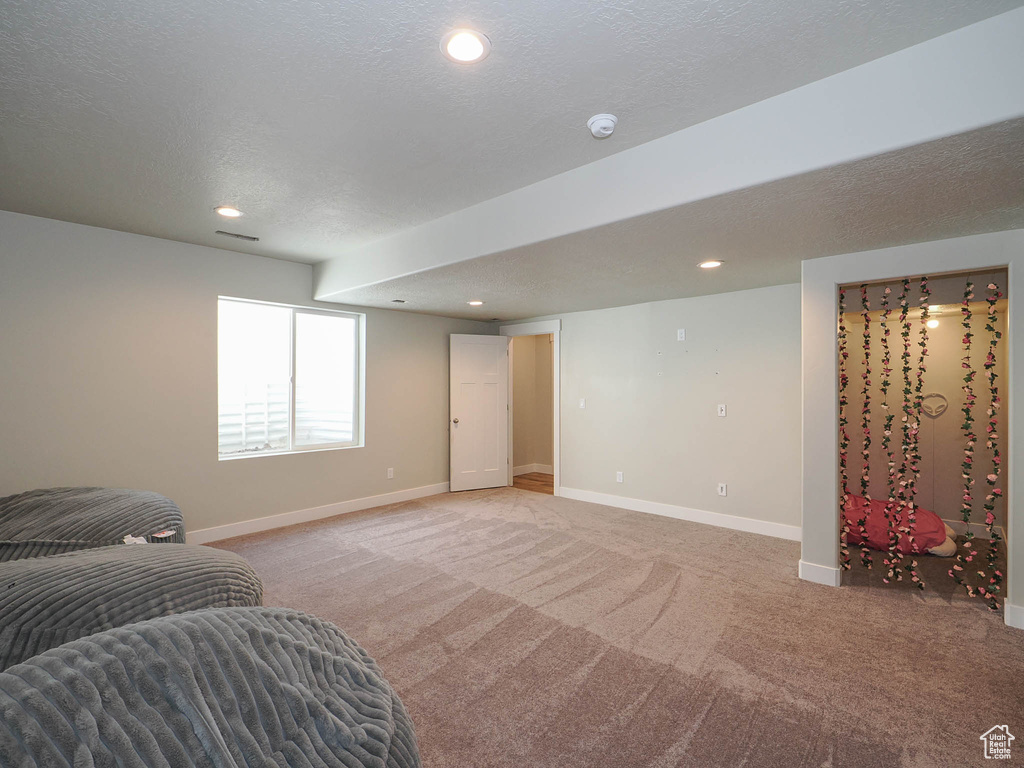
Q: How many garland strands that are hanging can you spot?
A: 7